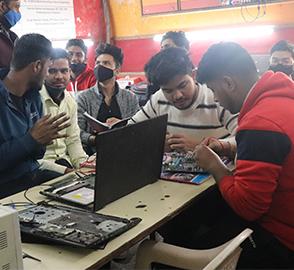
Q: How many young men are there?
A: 9